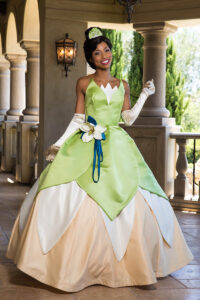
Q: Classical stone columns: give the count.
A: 4